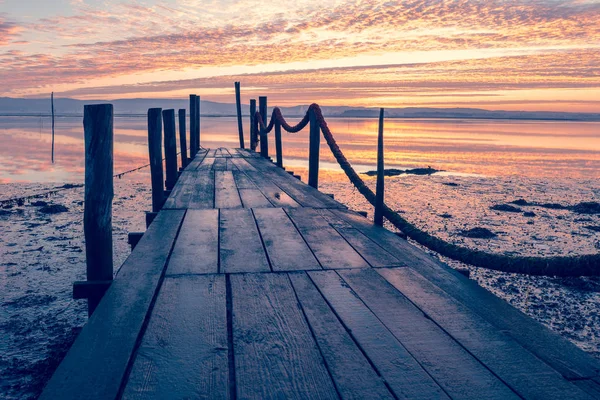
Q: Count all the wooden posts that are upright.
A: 13